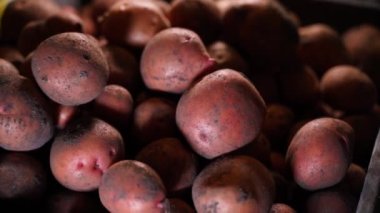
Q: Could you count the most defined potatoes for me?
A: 8